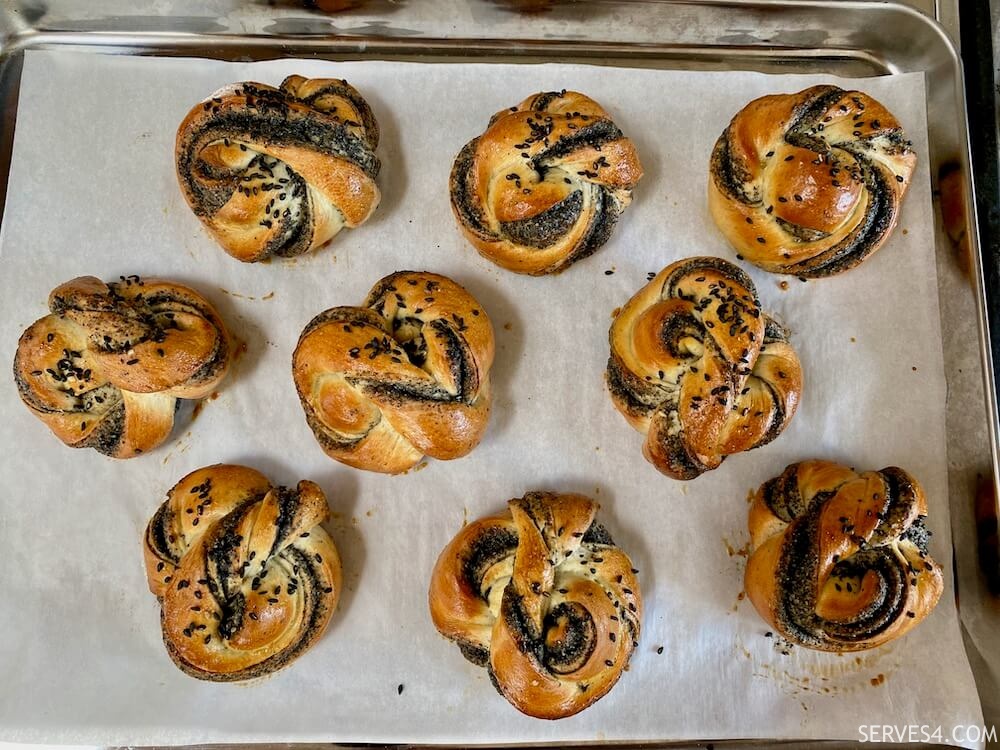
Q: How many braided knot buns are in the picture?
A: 9